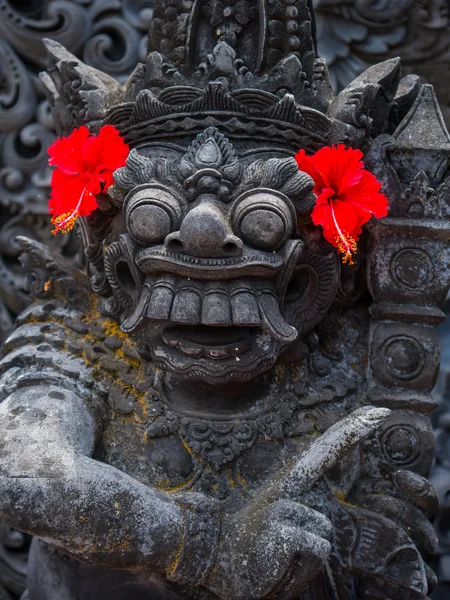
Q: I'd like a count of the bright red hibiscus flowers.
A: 2